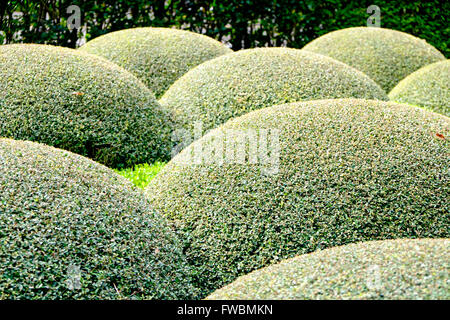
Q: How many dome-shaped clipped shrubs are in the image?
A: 8